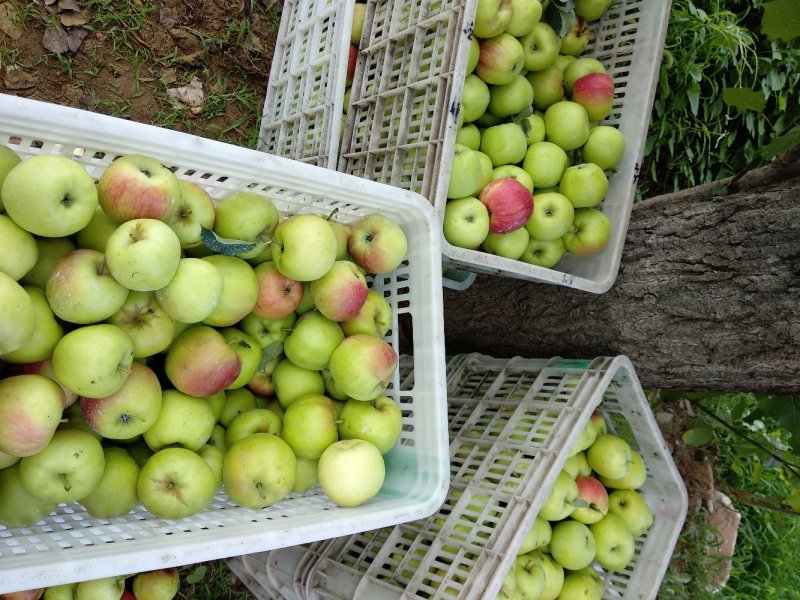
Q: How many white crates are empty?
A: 0